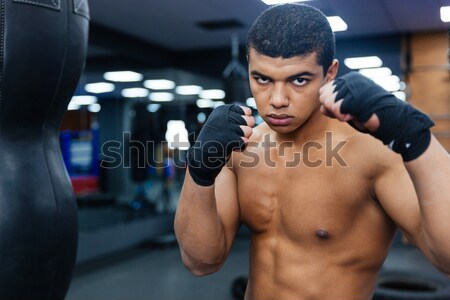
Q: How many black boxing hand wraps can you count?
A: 2